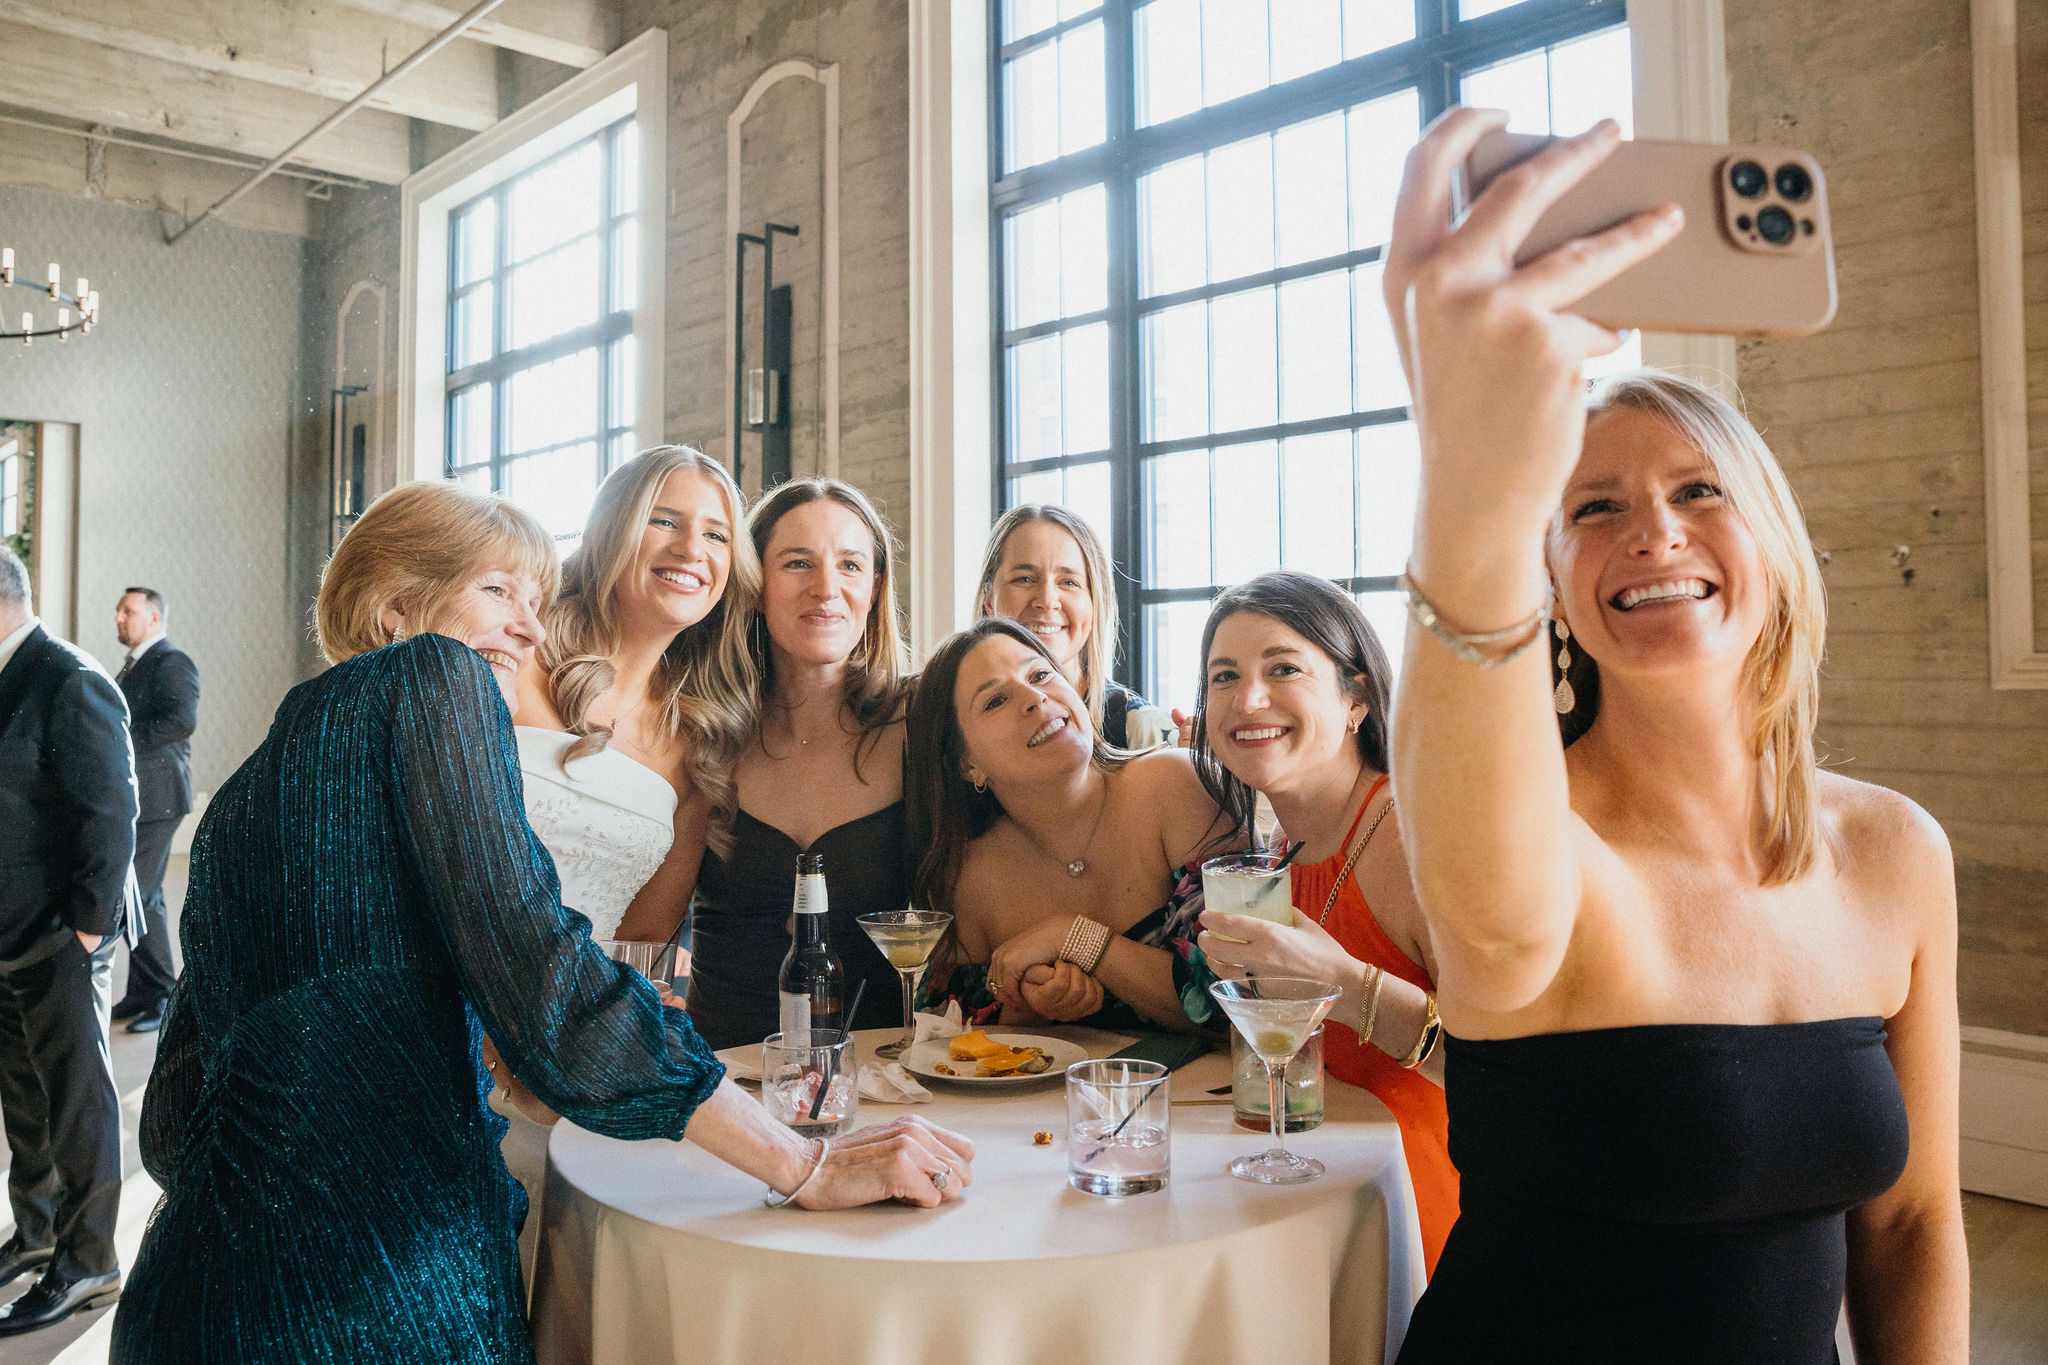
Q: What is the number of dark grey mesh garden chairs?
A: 0